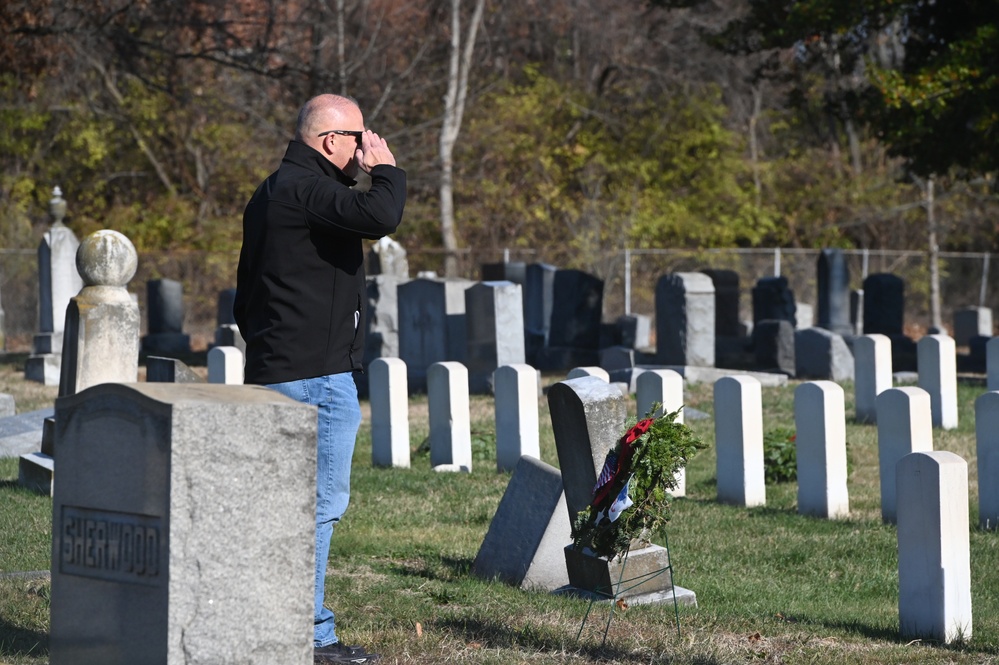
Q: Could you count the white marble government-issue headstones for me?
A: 14